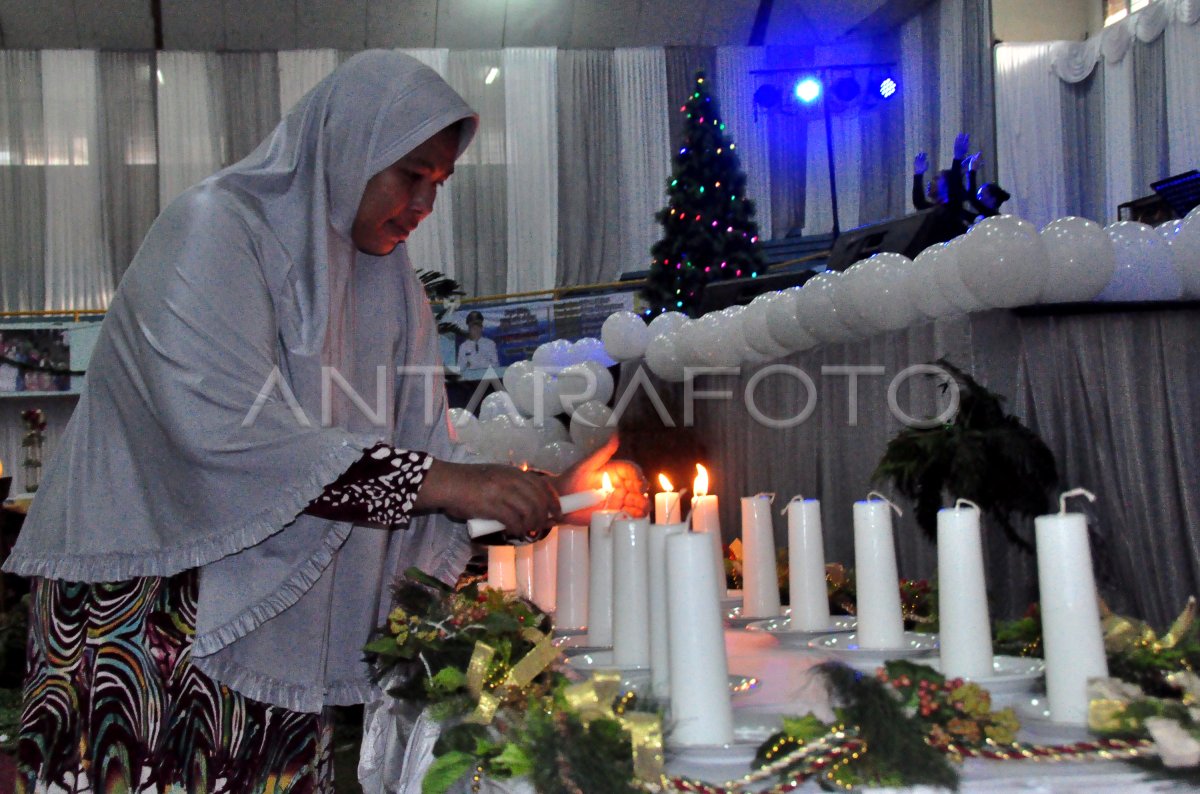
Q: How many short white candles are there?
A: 15